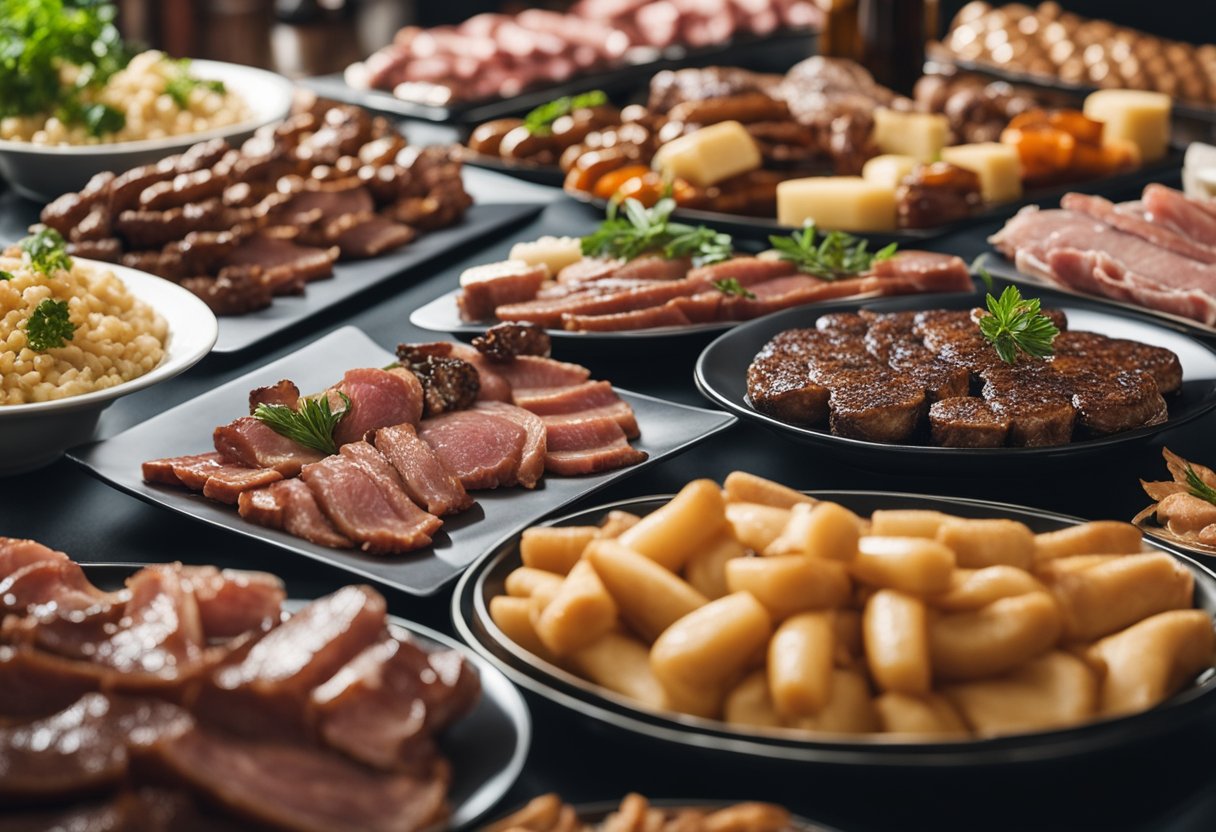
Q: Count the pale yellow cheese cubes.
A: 6